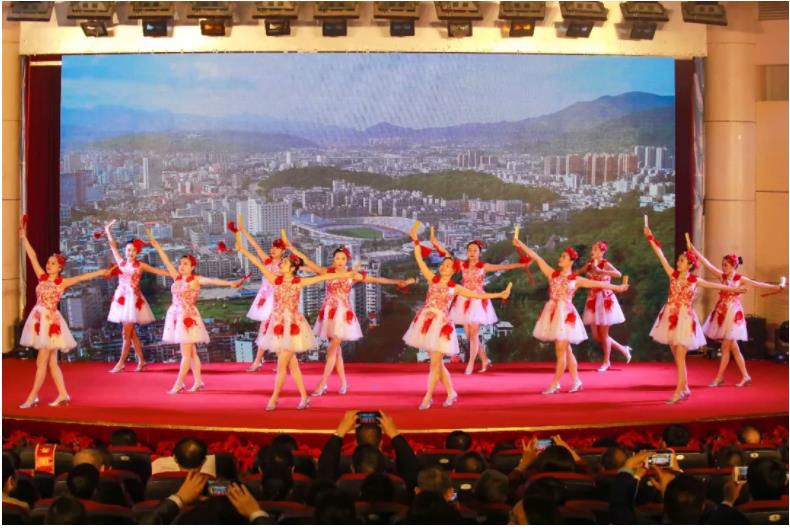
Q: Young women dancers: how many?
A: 12